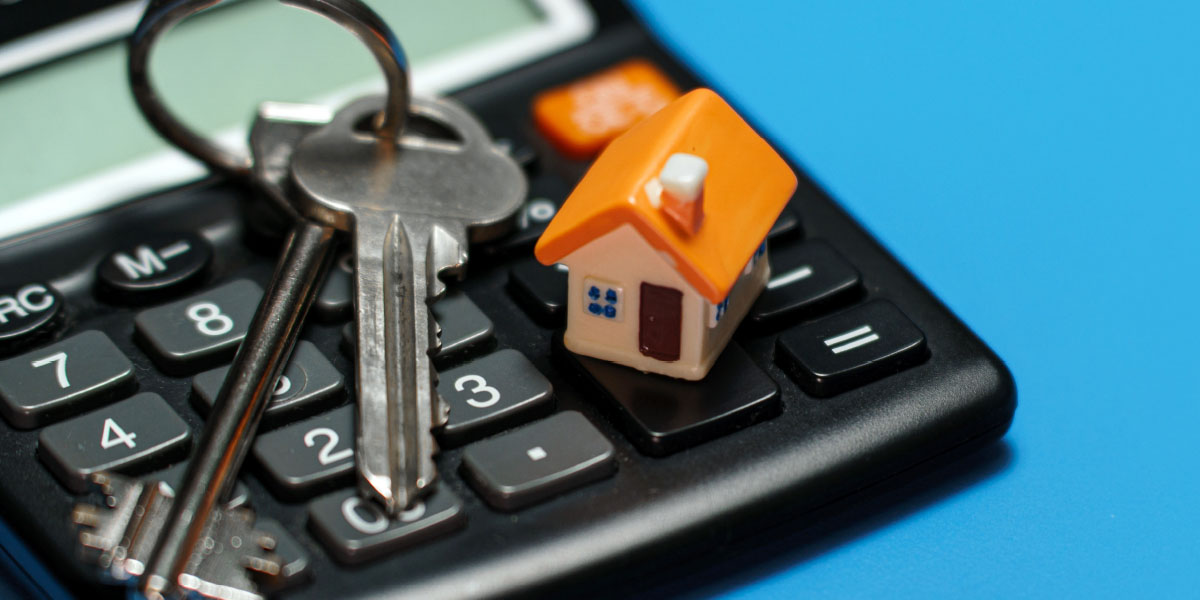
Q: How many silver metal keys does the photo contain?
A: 2